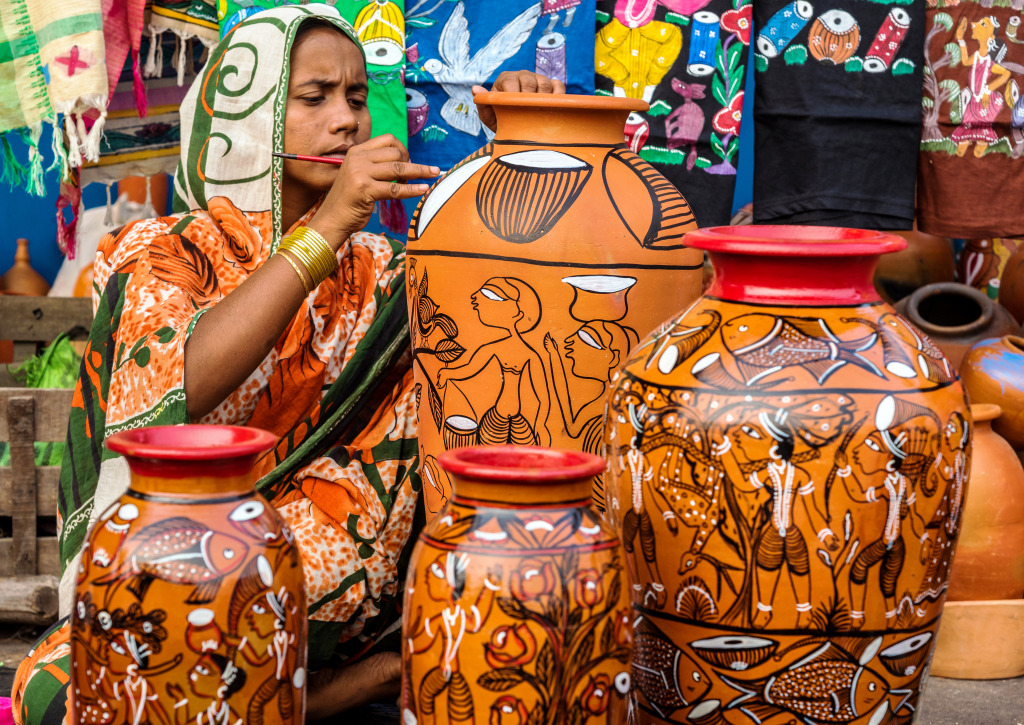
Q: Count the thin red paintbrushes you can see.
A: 1